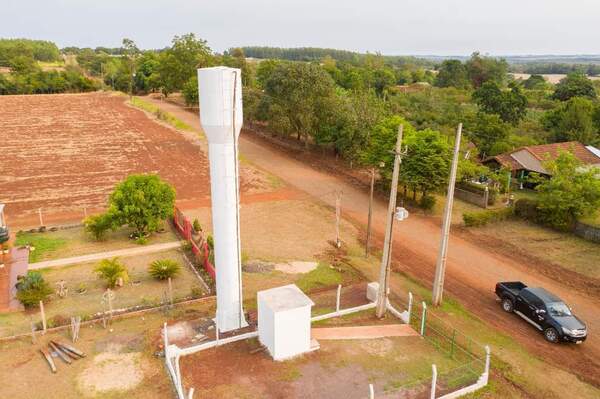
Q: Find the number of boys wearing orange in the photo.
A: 0